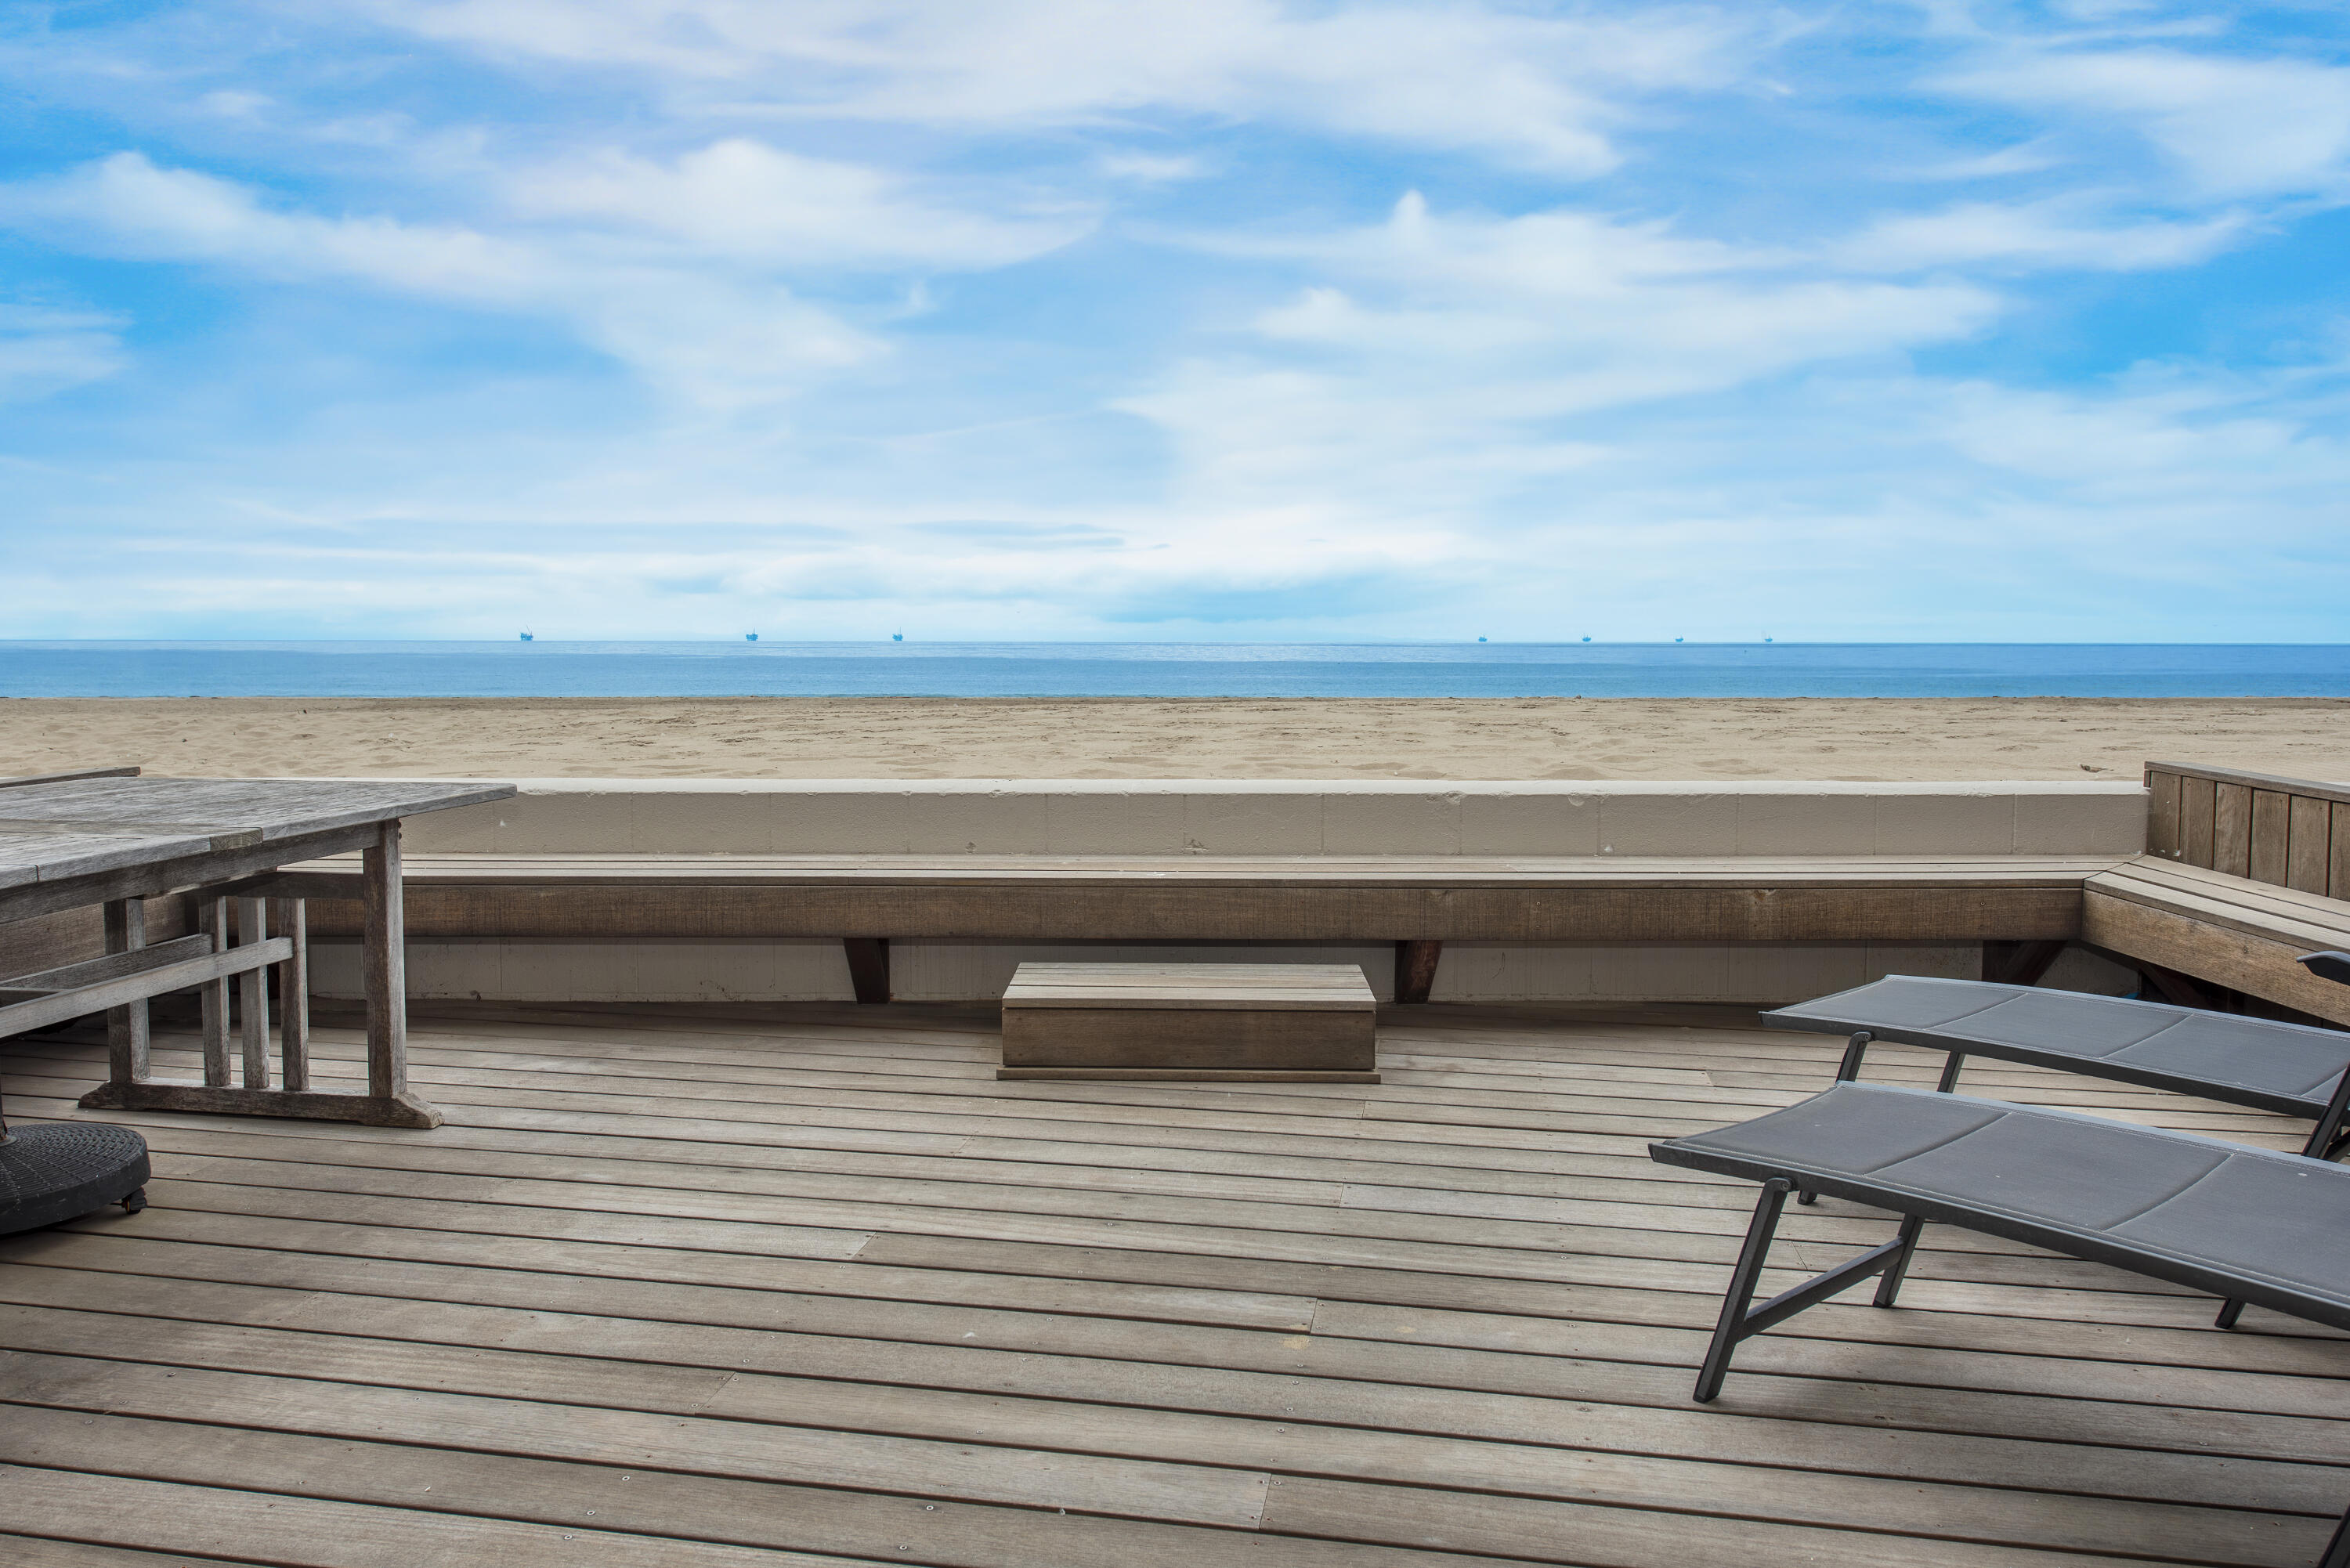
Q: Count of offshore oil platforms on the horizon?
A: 7